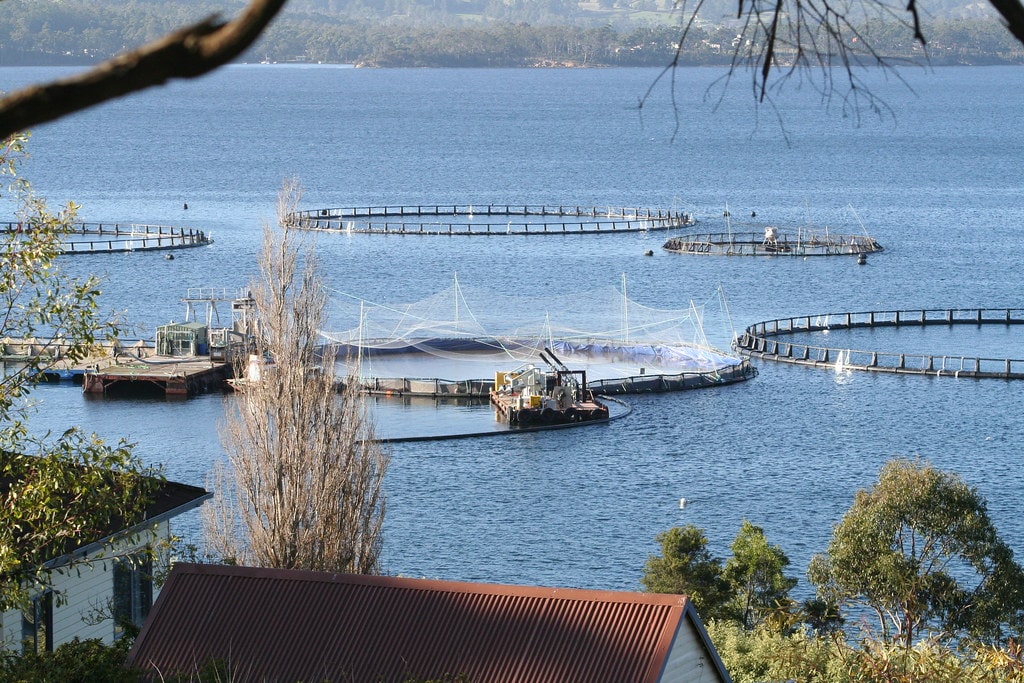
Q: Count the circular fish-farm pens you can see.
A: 5